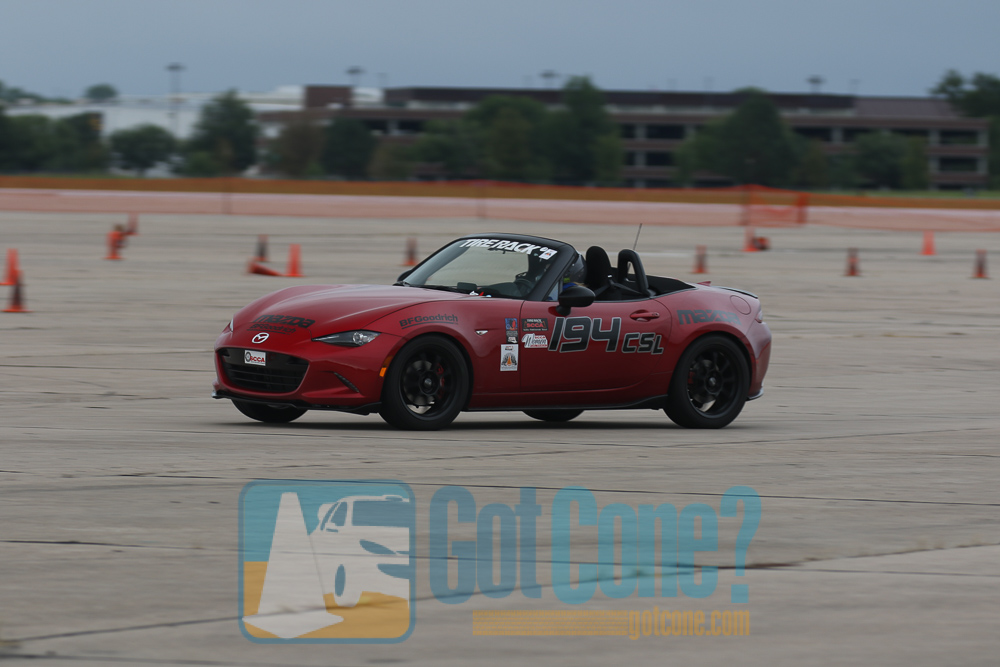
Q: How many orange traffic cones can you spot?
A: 14